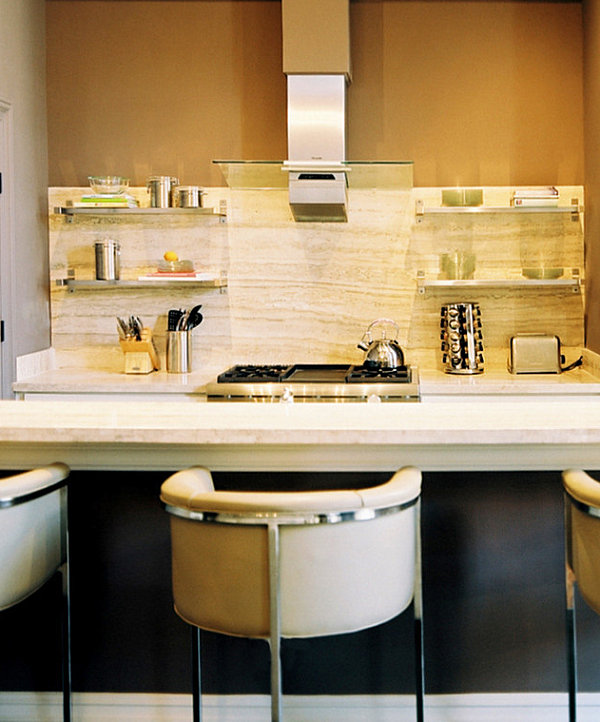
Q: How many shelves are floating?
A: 4